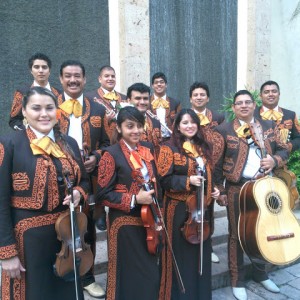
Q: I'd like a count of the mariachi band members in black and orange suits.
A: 11